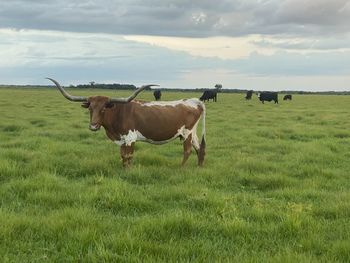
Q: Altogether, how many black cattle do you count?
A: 5